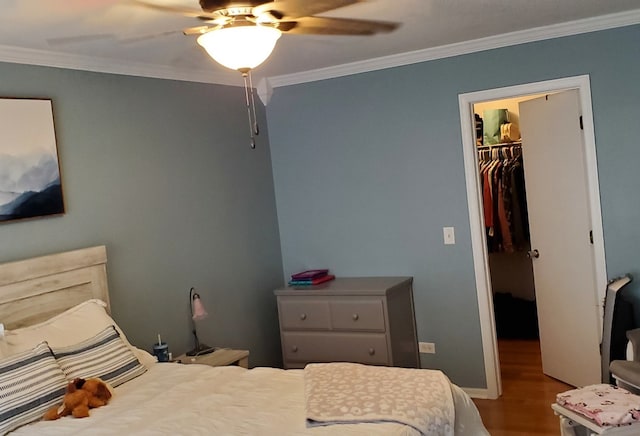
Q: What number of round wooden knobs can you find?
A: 4